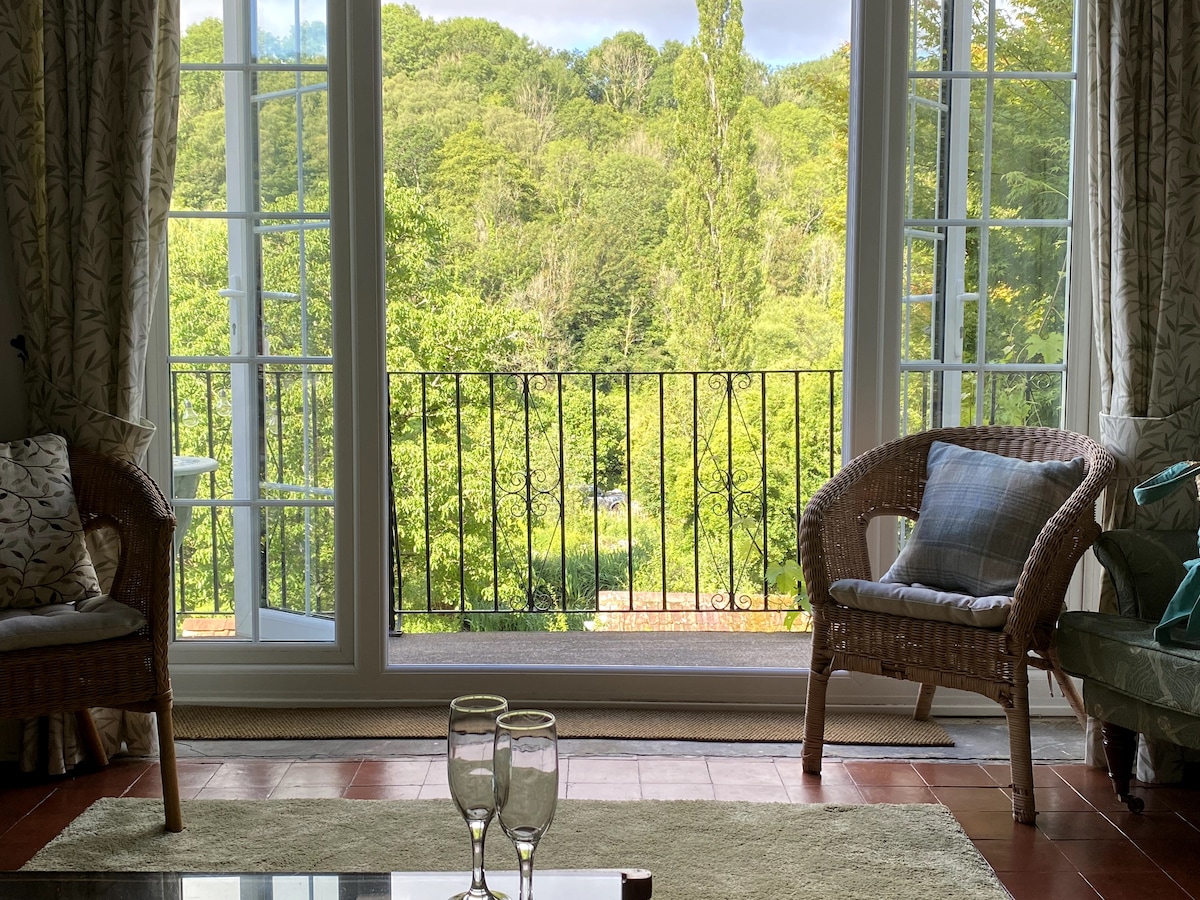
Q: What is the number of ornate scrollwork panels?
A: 2